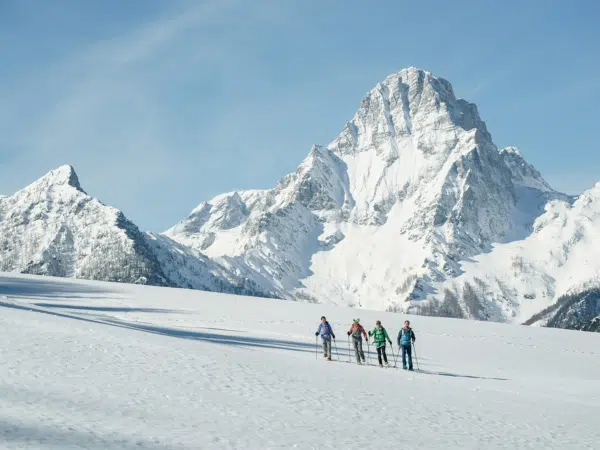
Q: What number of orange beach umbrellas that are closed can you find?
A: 0